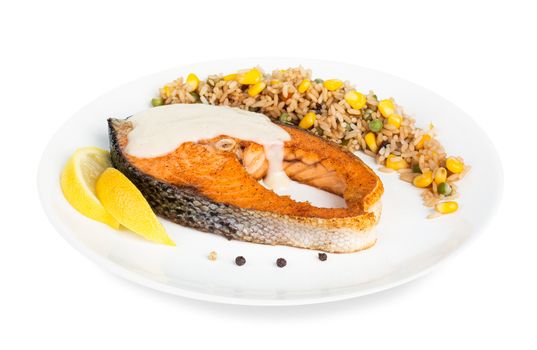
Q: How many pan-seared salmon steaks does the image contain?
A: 1